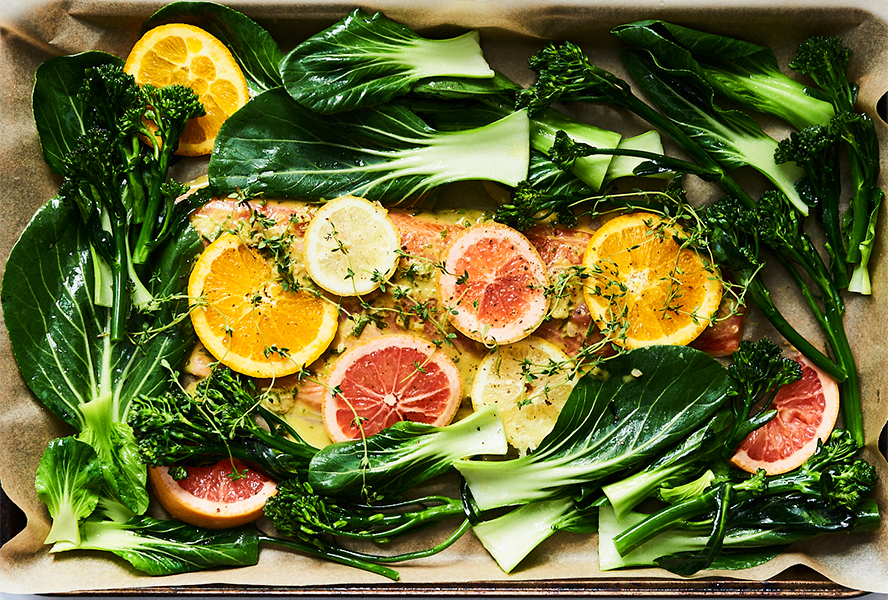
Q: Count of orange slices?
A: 3